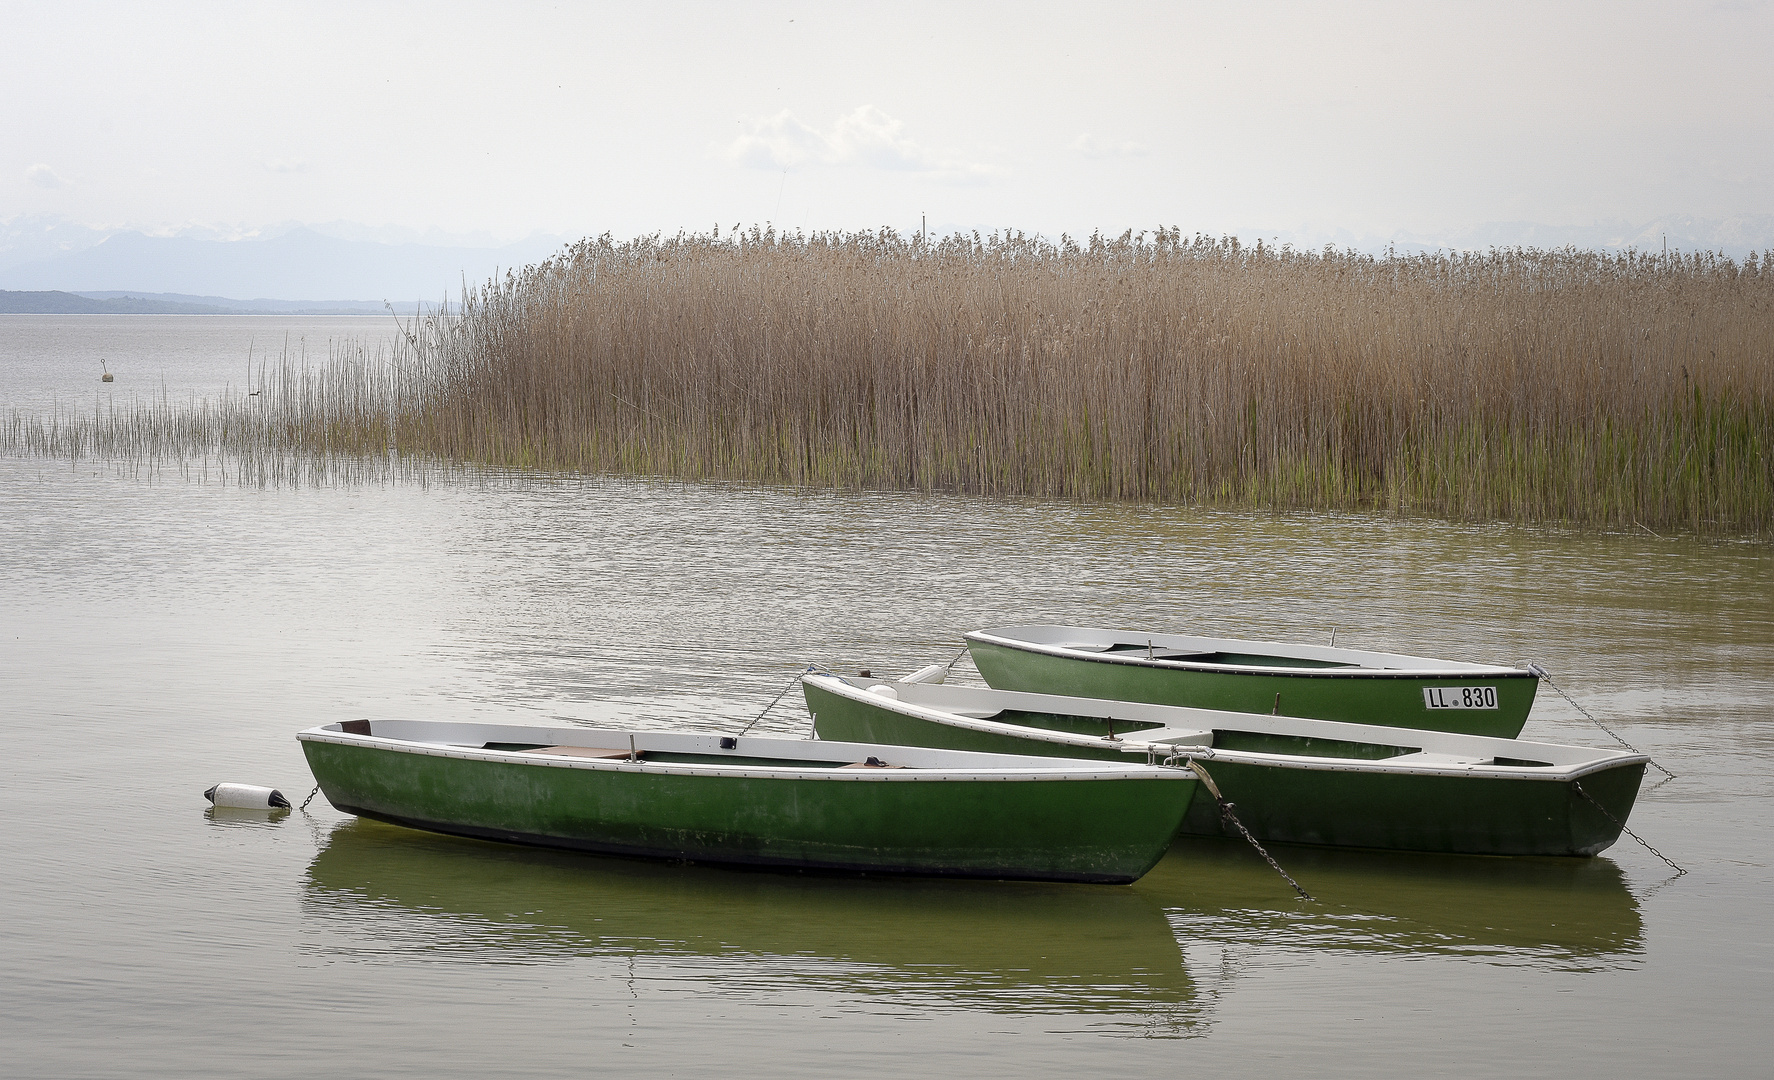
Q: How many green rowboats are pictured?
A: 3